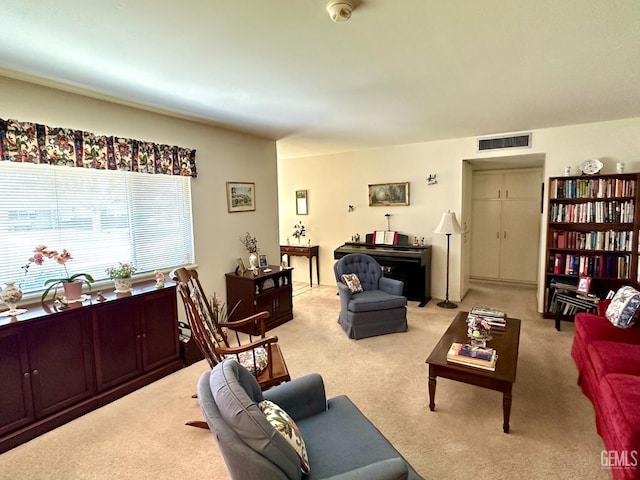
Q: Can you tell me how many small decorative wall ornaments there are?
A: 2